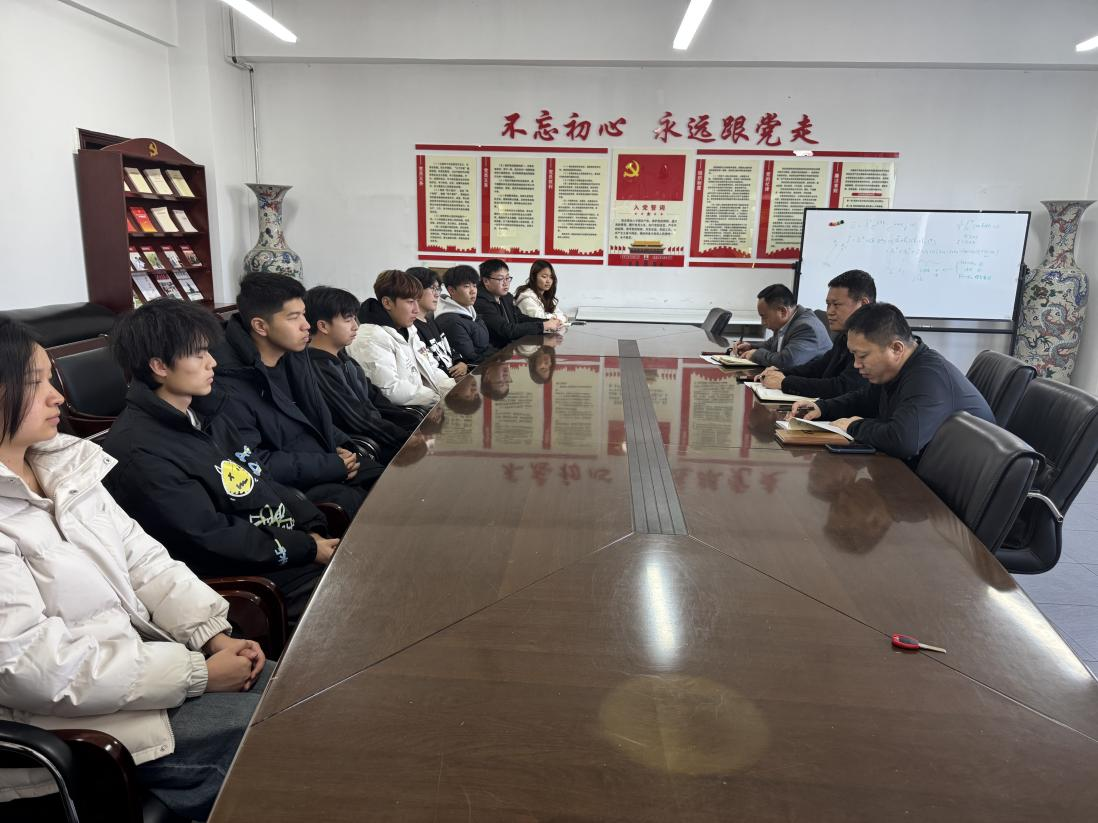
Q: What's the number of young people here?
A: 9